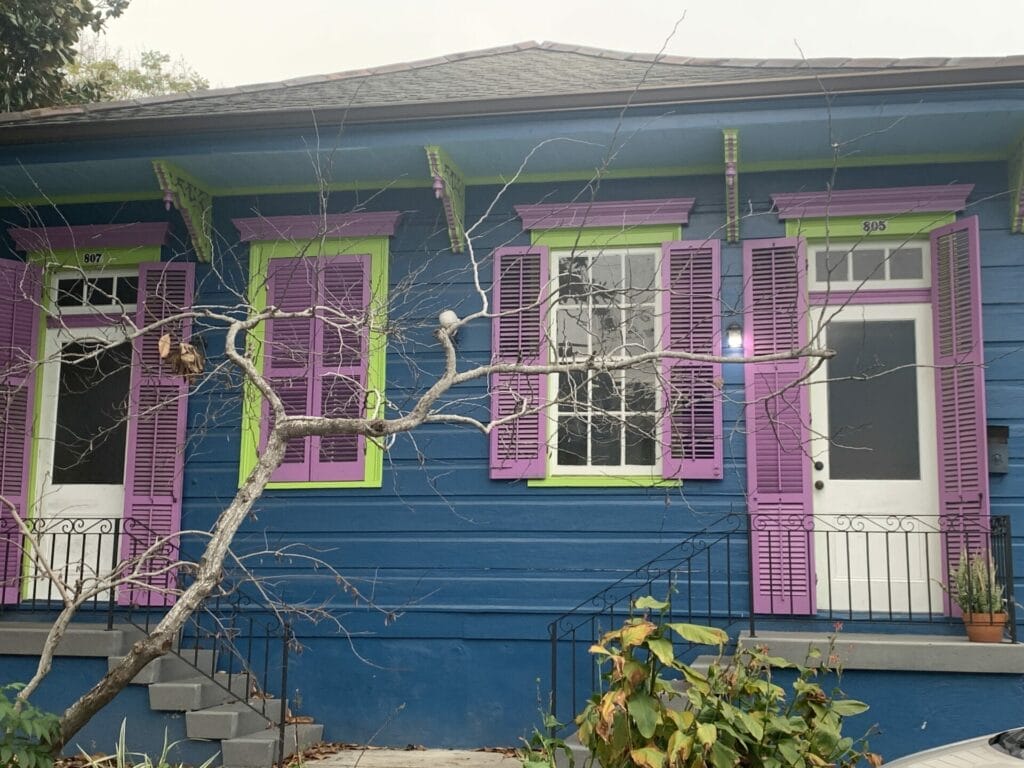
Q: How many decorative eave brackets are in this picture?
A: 4